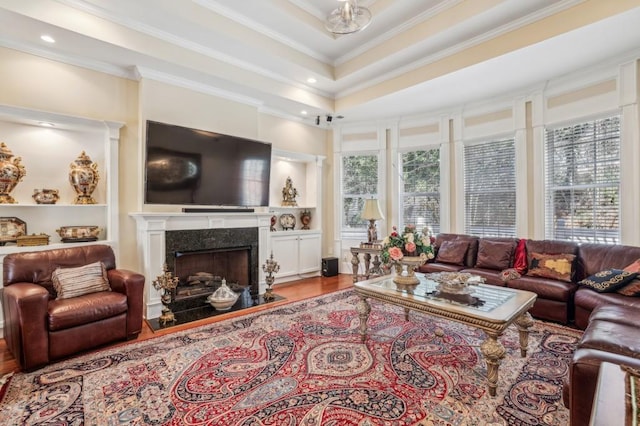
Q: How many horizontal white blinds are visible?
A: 4